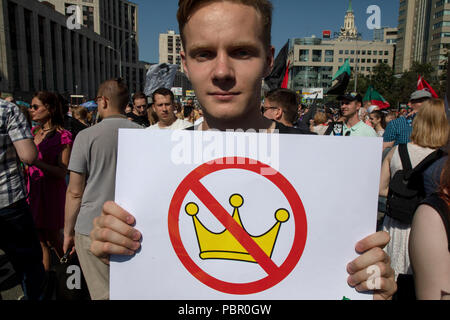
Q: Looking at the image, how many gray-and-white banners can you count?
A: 1